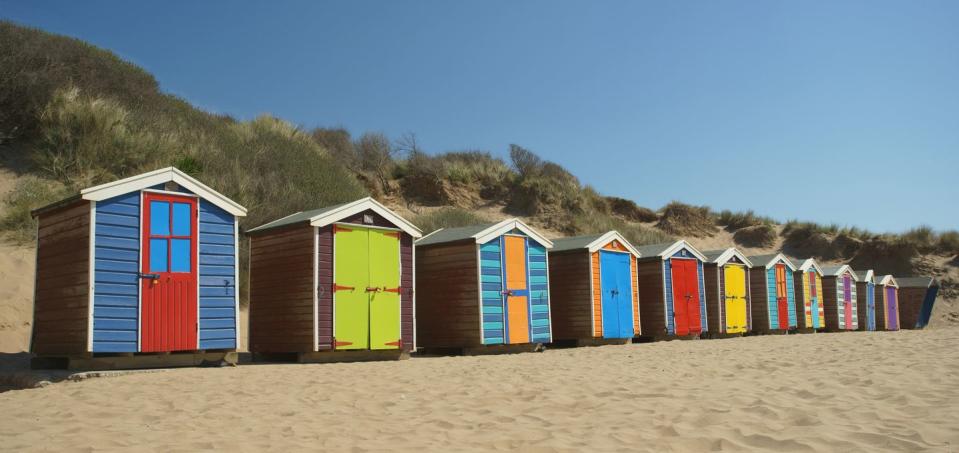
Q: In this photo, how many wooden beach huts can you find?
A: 12